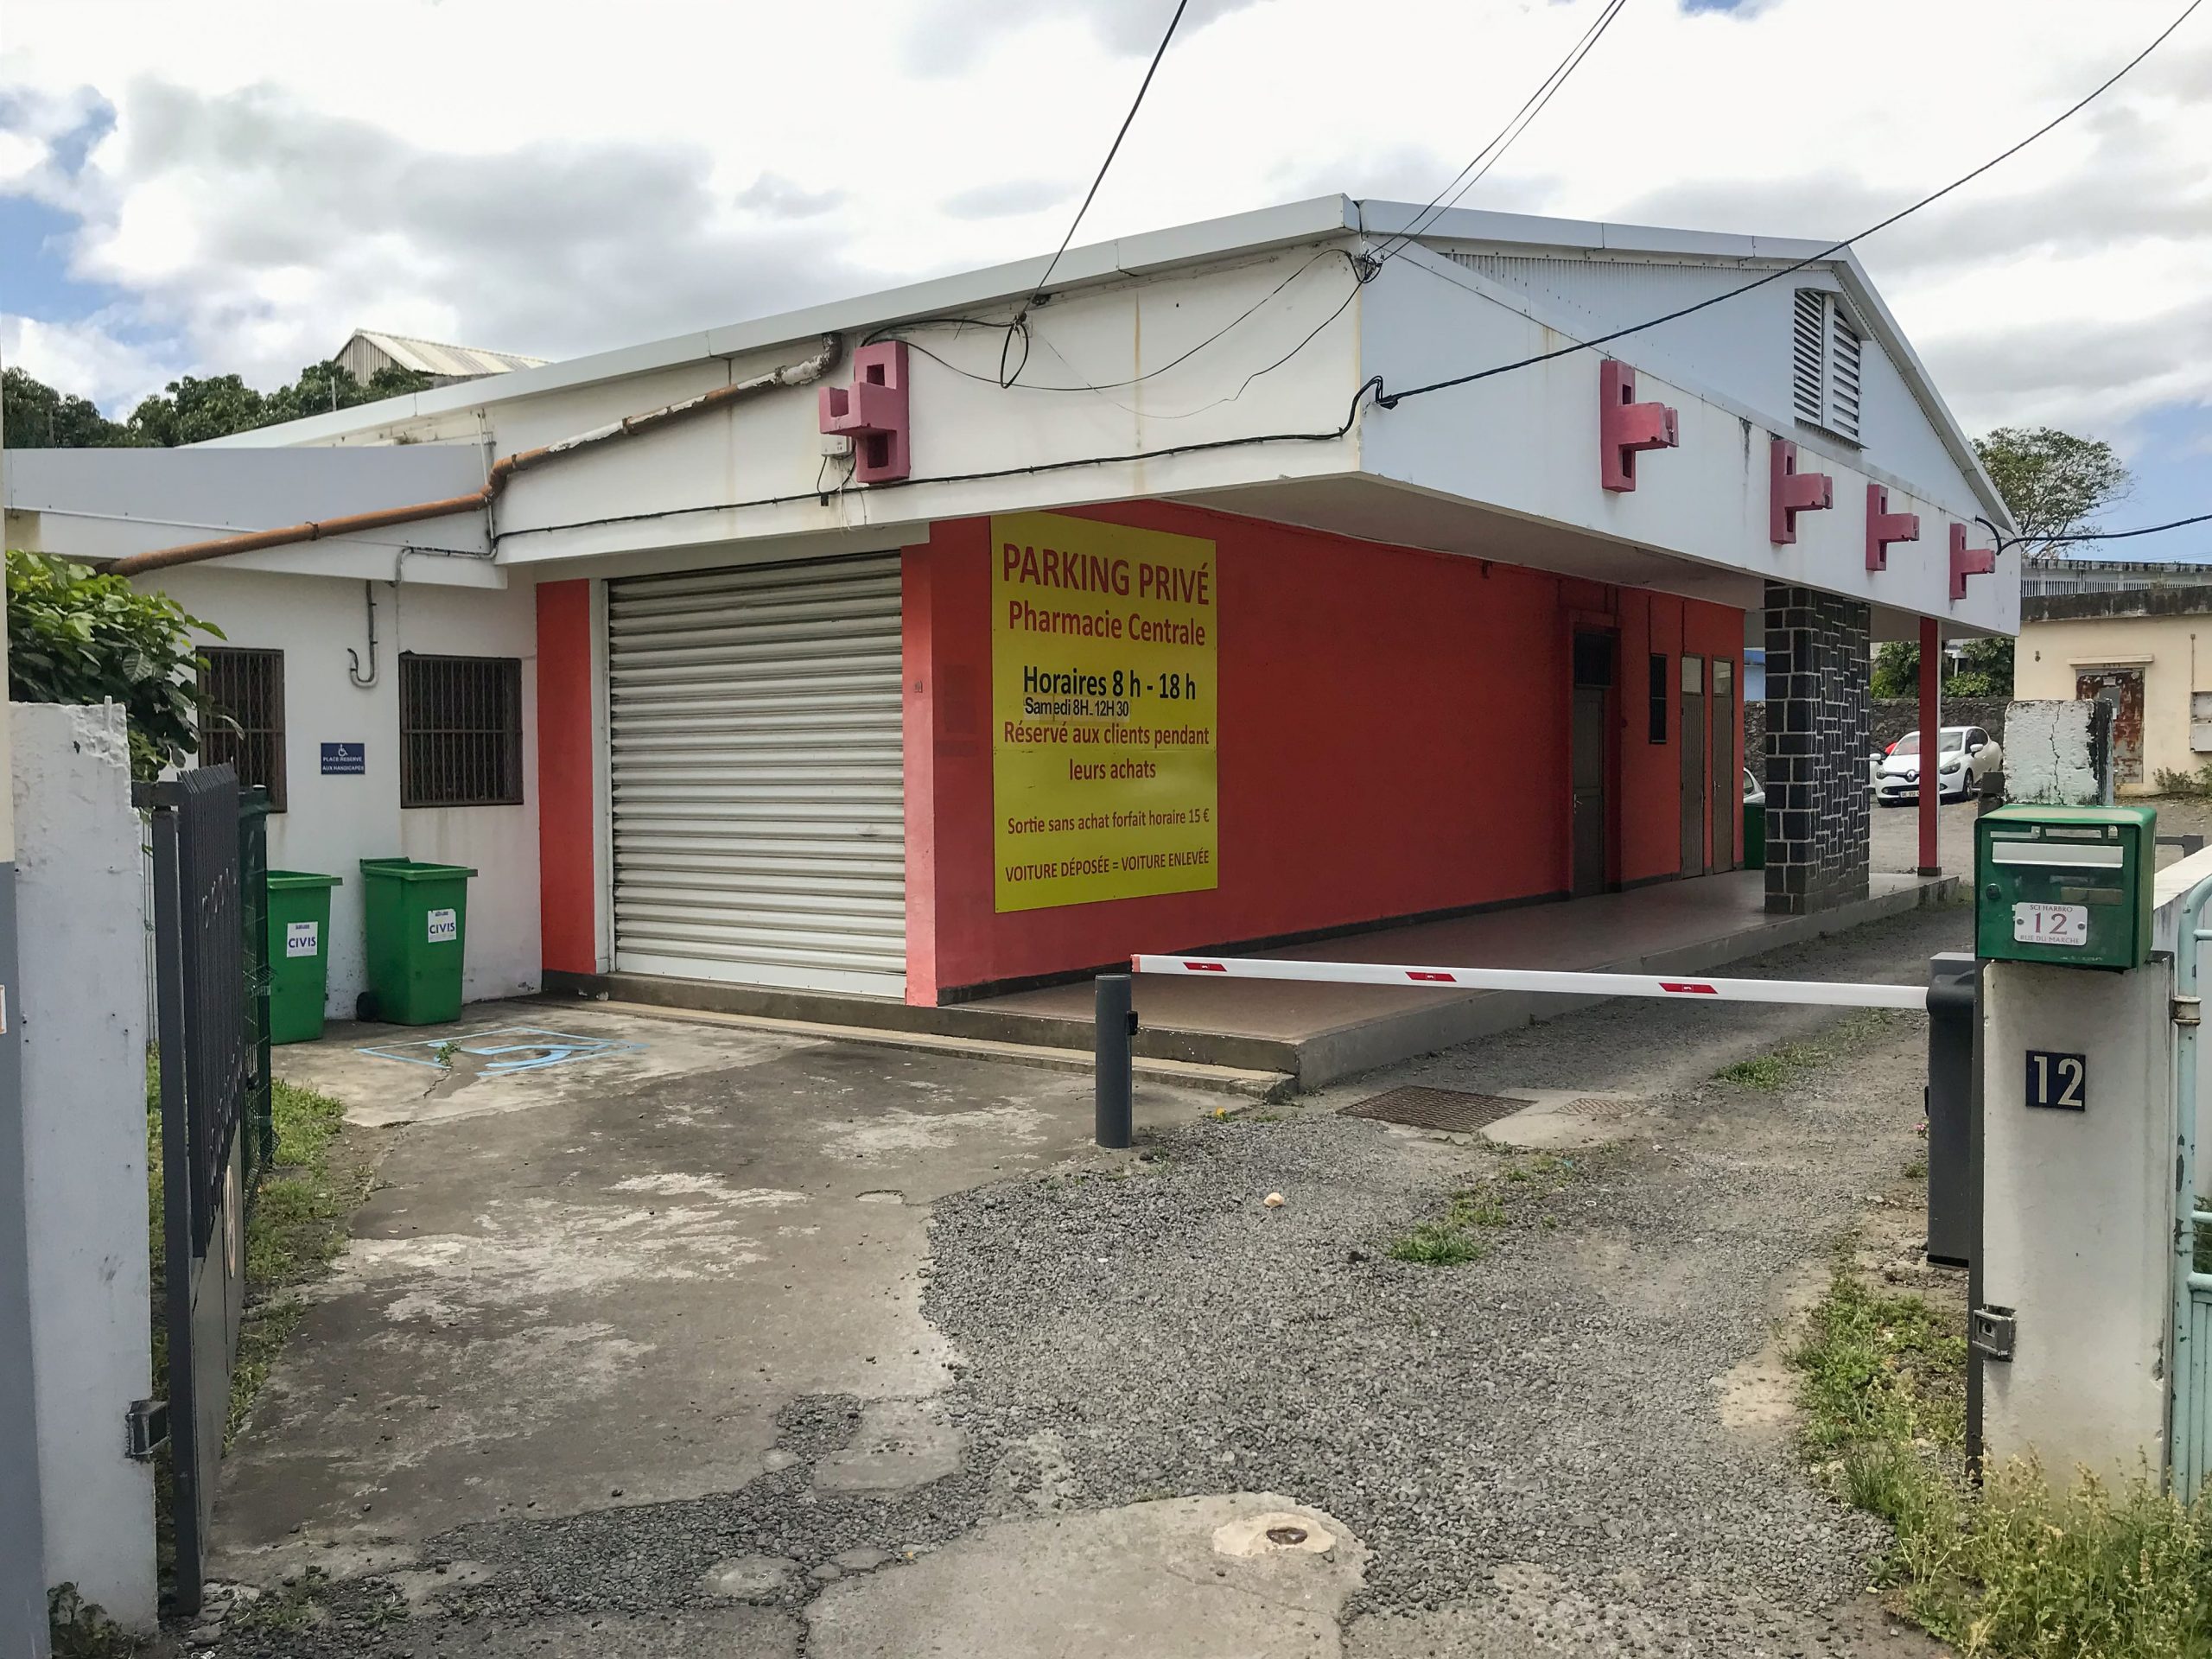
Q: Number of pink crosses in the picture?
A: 5